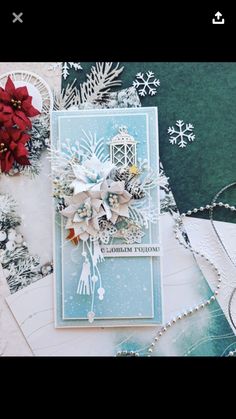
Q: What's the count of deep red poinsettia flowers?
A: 2